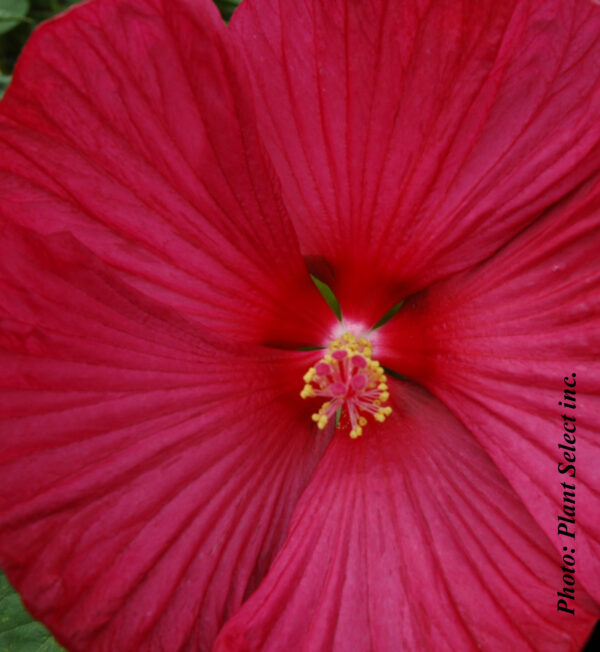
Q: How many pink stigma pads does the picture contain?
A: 5